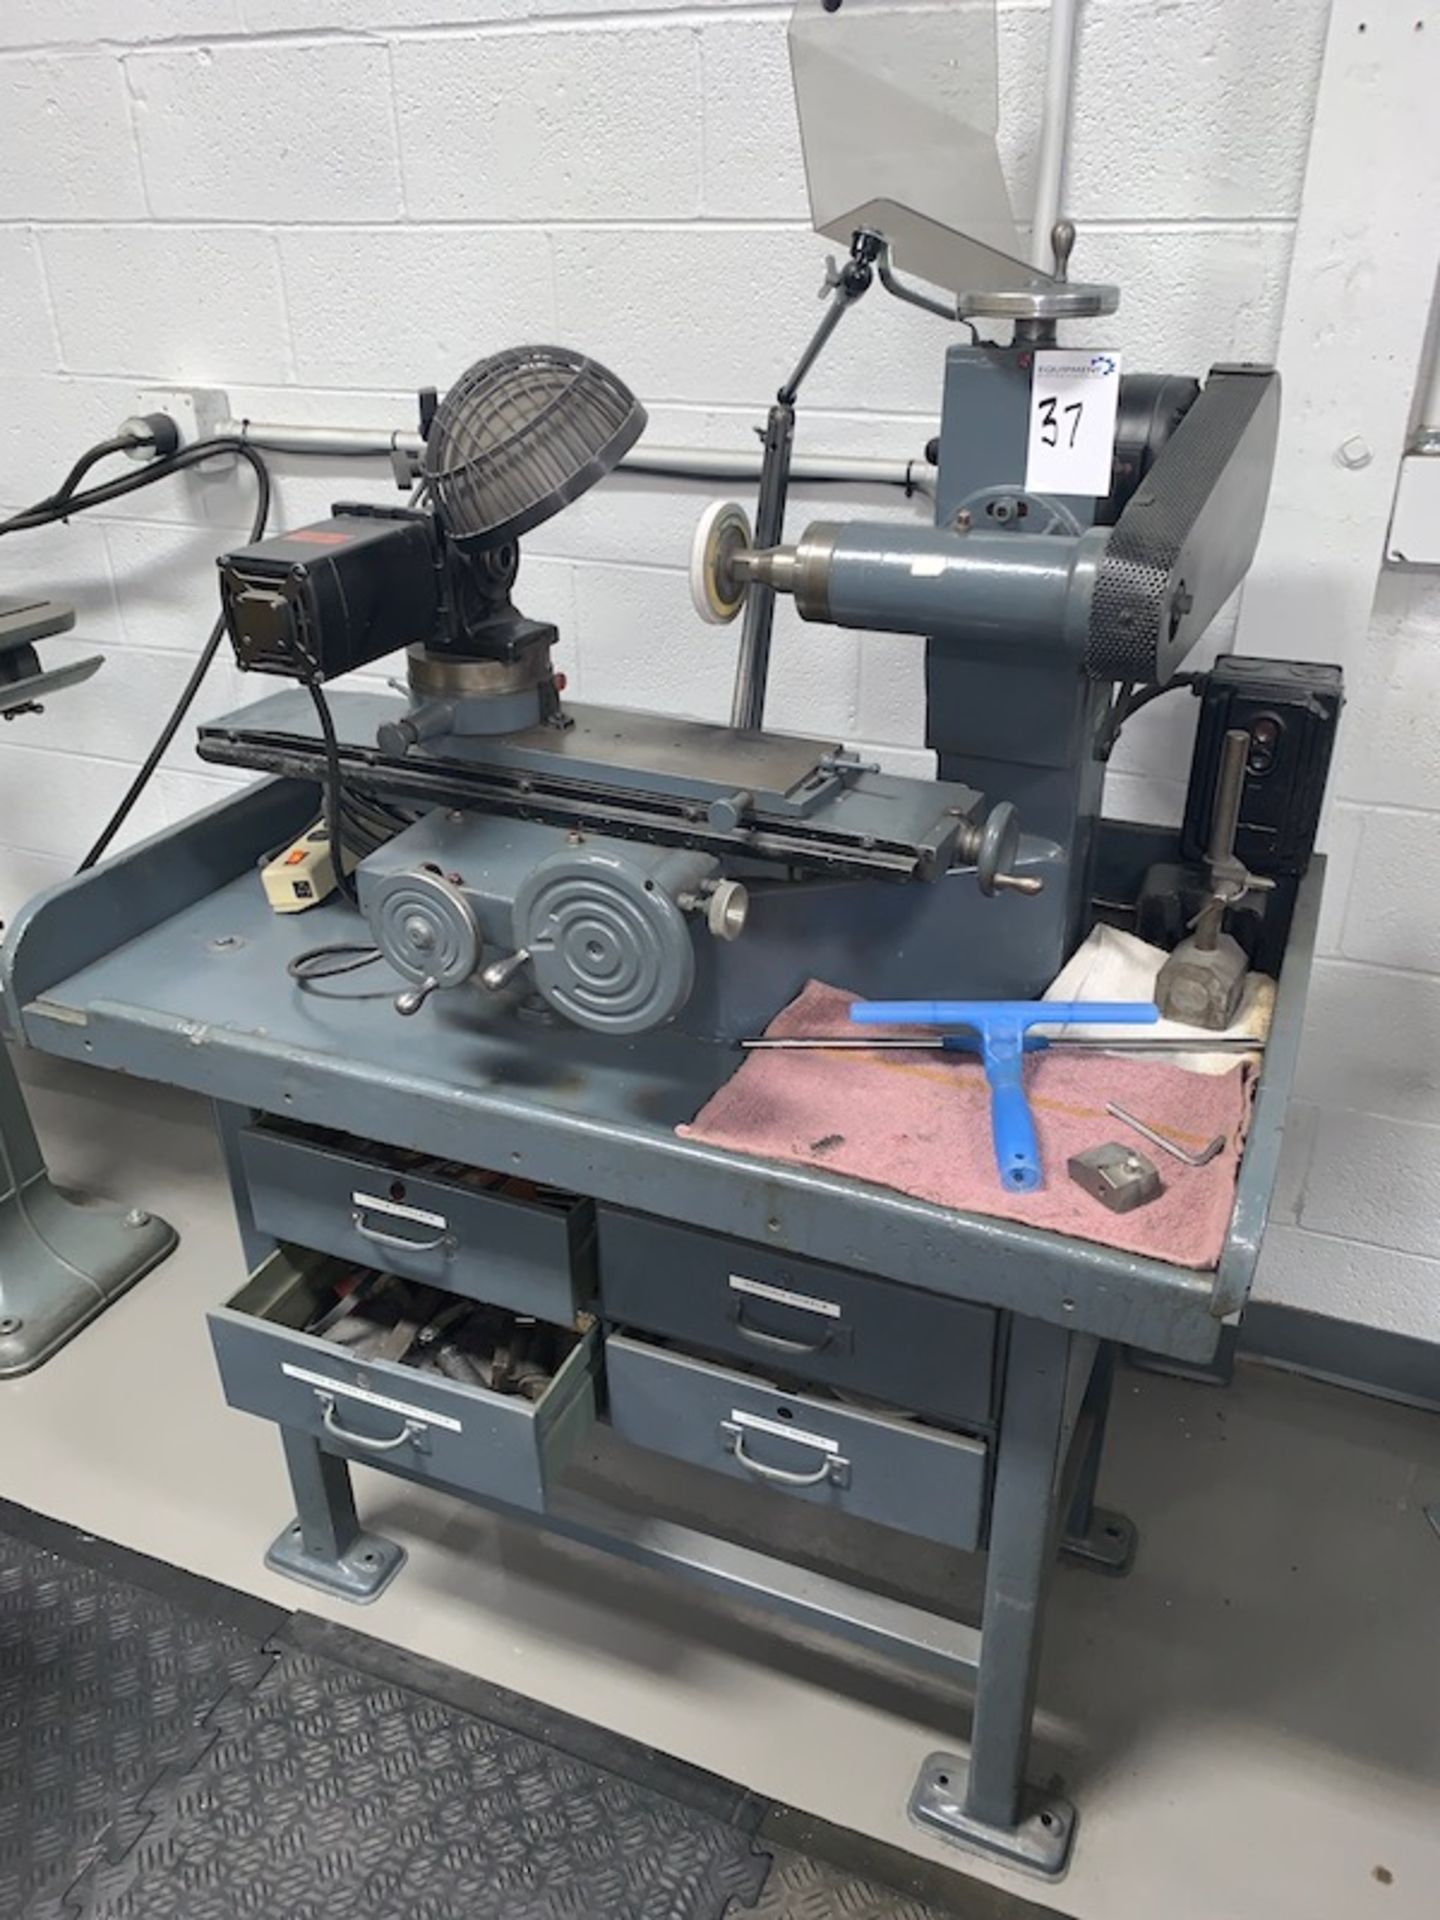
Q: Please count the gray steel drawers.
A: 4